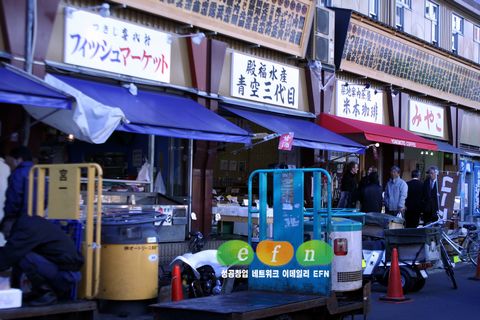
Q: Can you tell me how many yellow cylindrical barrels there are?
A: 1